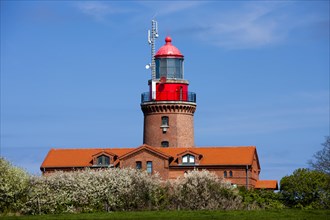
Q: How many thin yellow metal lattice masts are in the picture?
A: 0